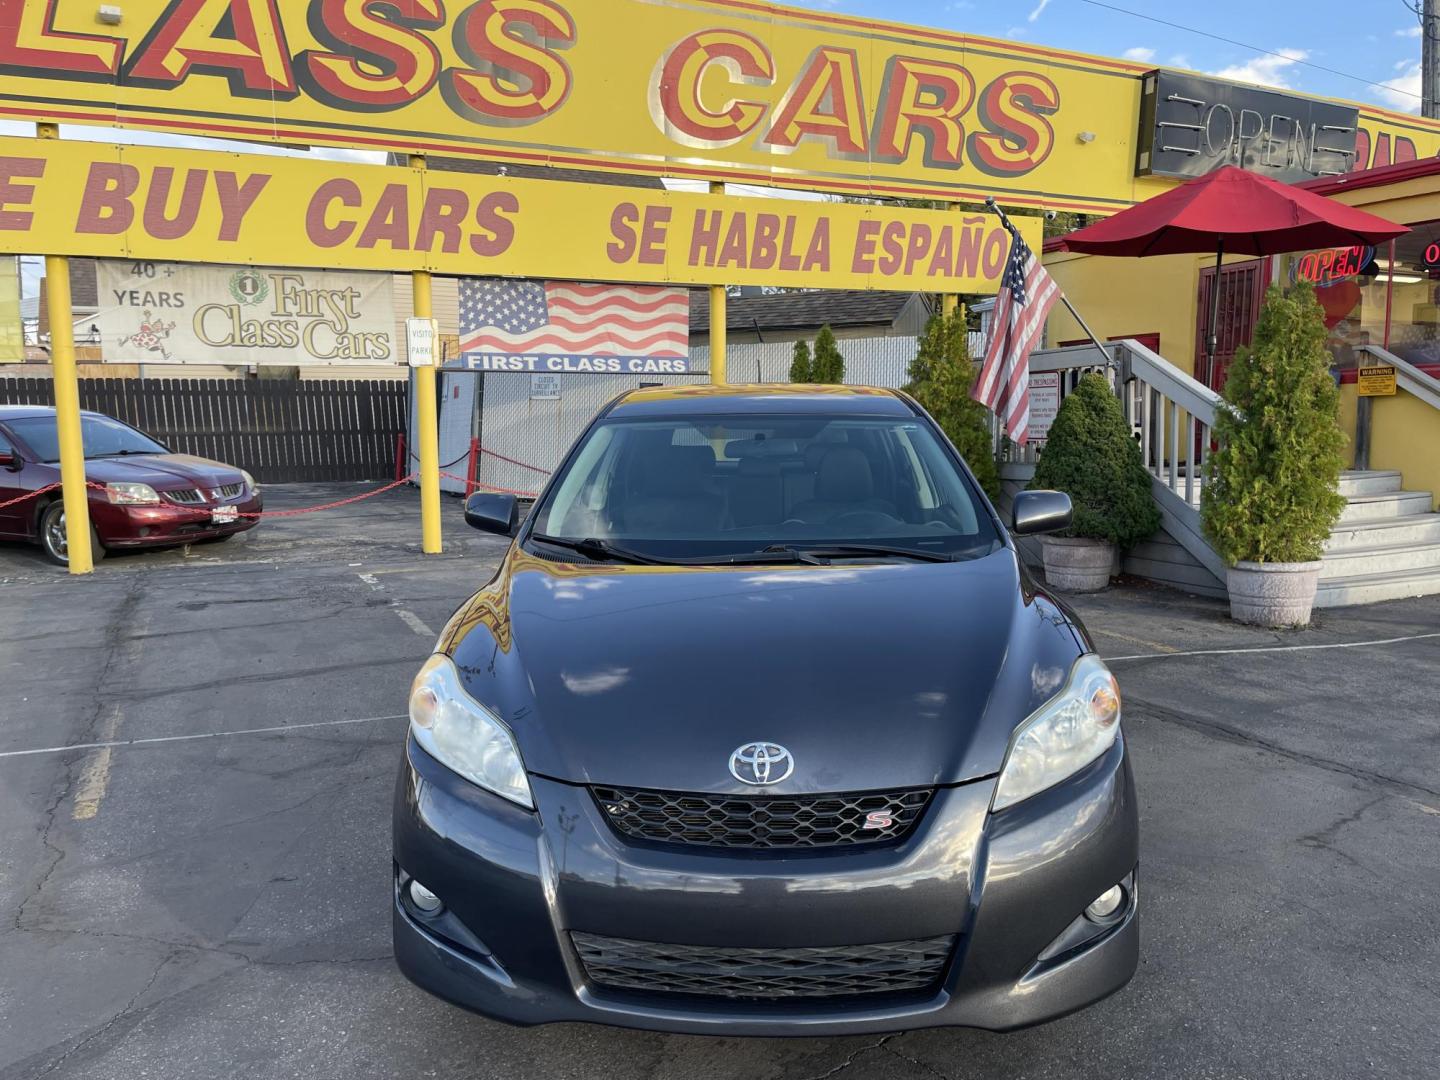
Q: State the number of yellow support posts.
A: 4